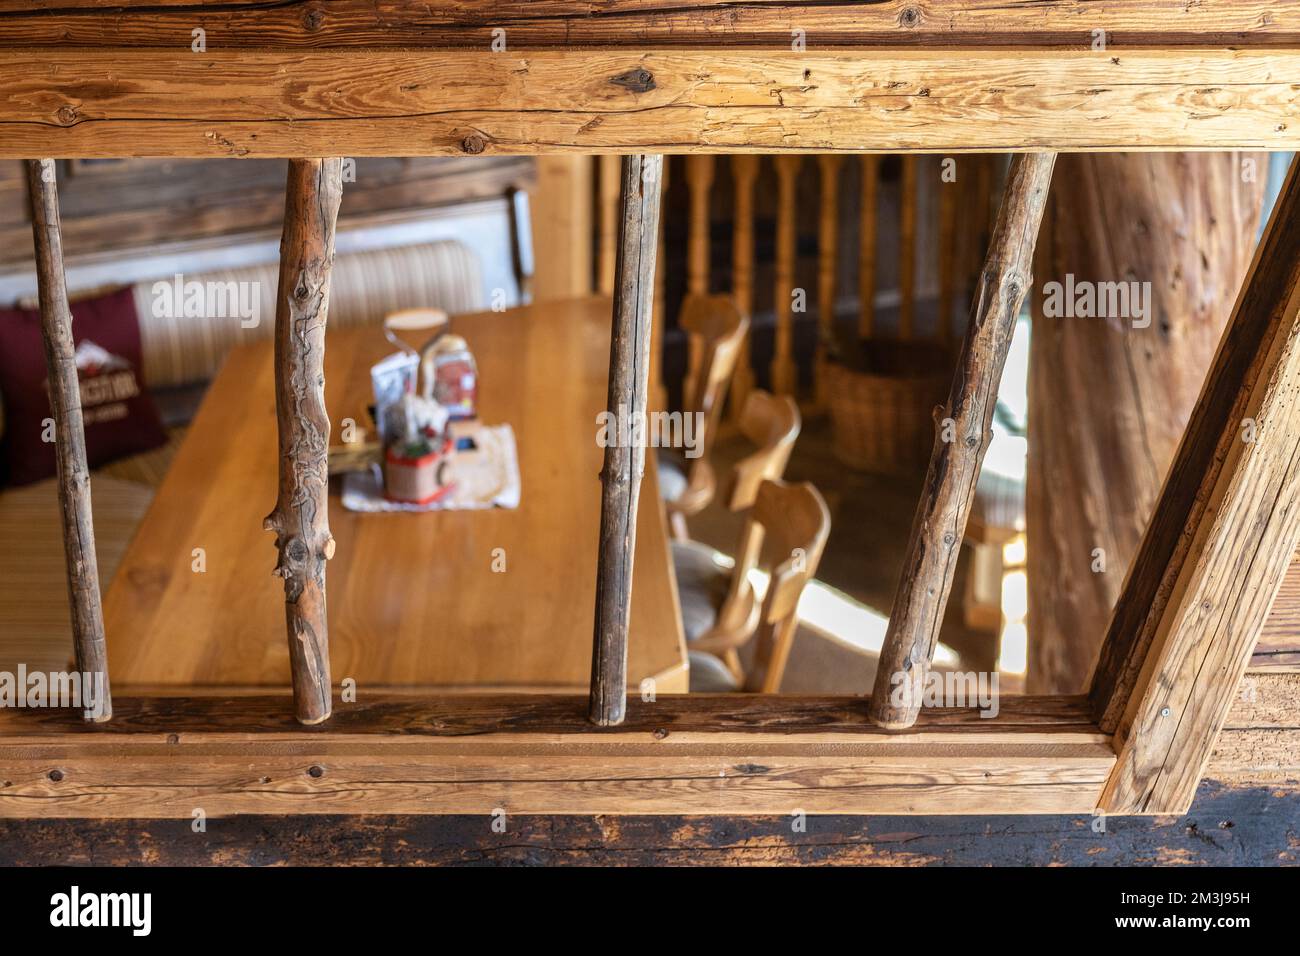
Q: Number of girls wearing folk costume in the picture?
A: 0